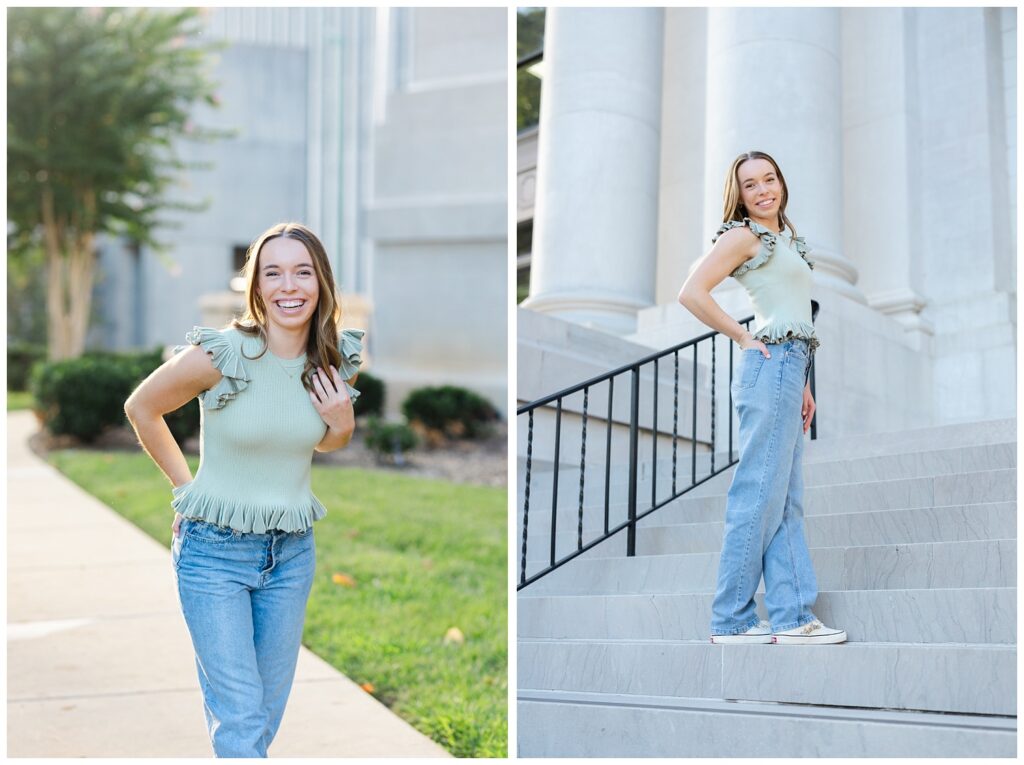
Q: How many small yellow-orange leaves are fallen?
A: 3